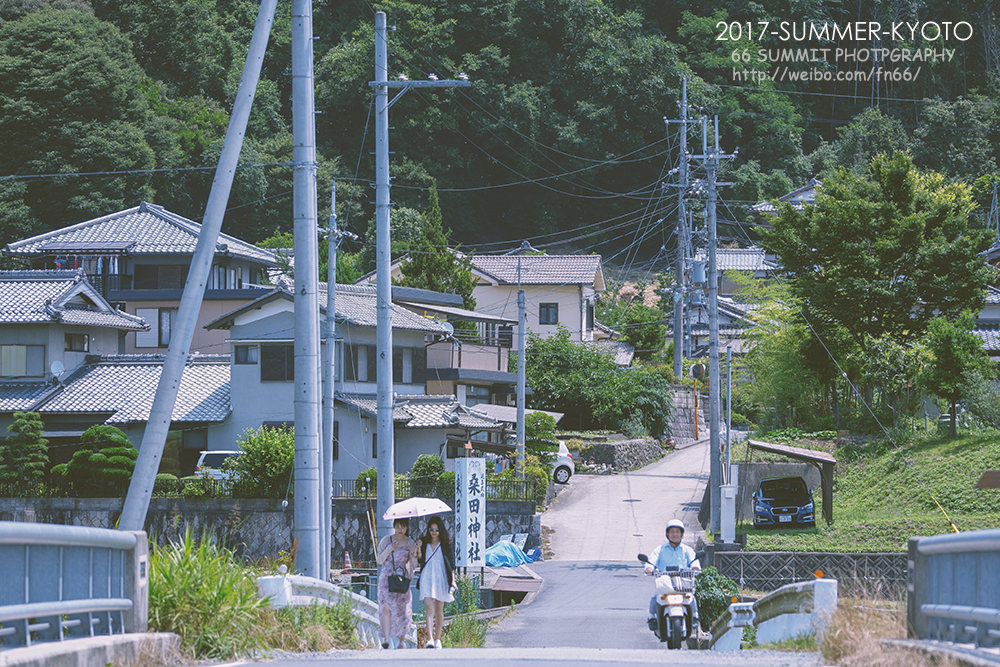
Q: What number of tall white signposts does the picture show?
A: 1